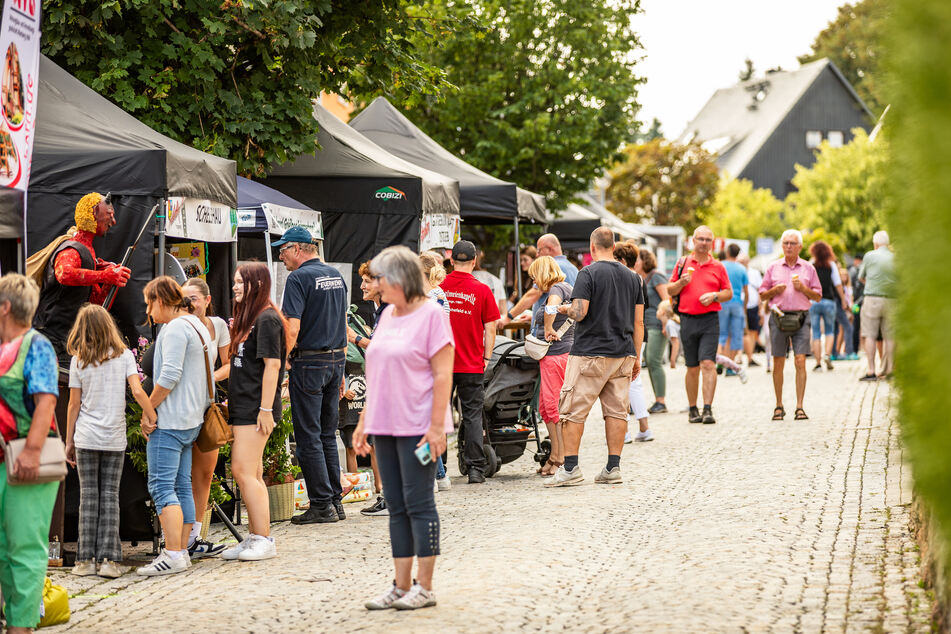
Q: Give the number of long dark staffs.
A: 1